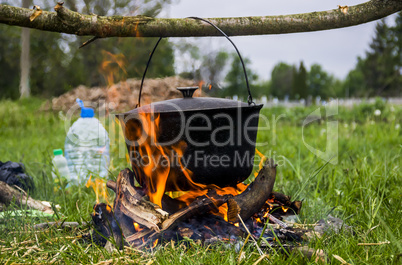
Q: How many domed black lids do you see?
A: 1